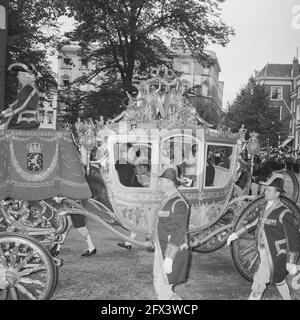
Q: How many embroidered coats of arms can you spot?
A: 1